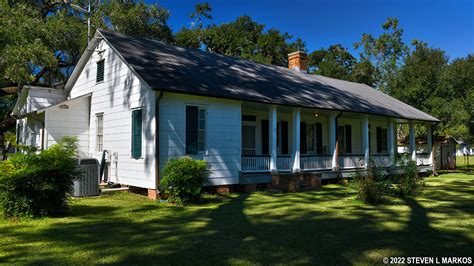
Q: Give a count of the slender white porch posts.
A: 7